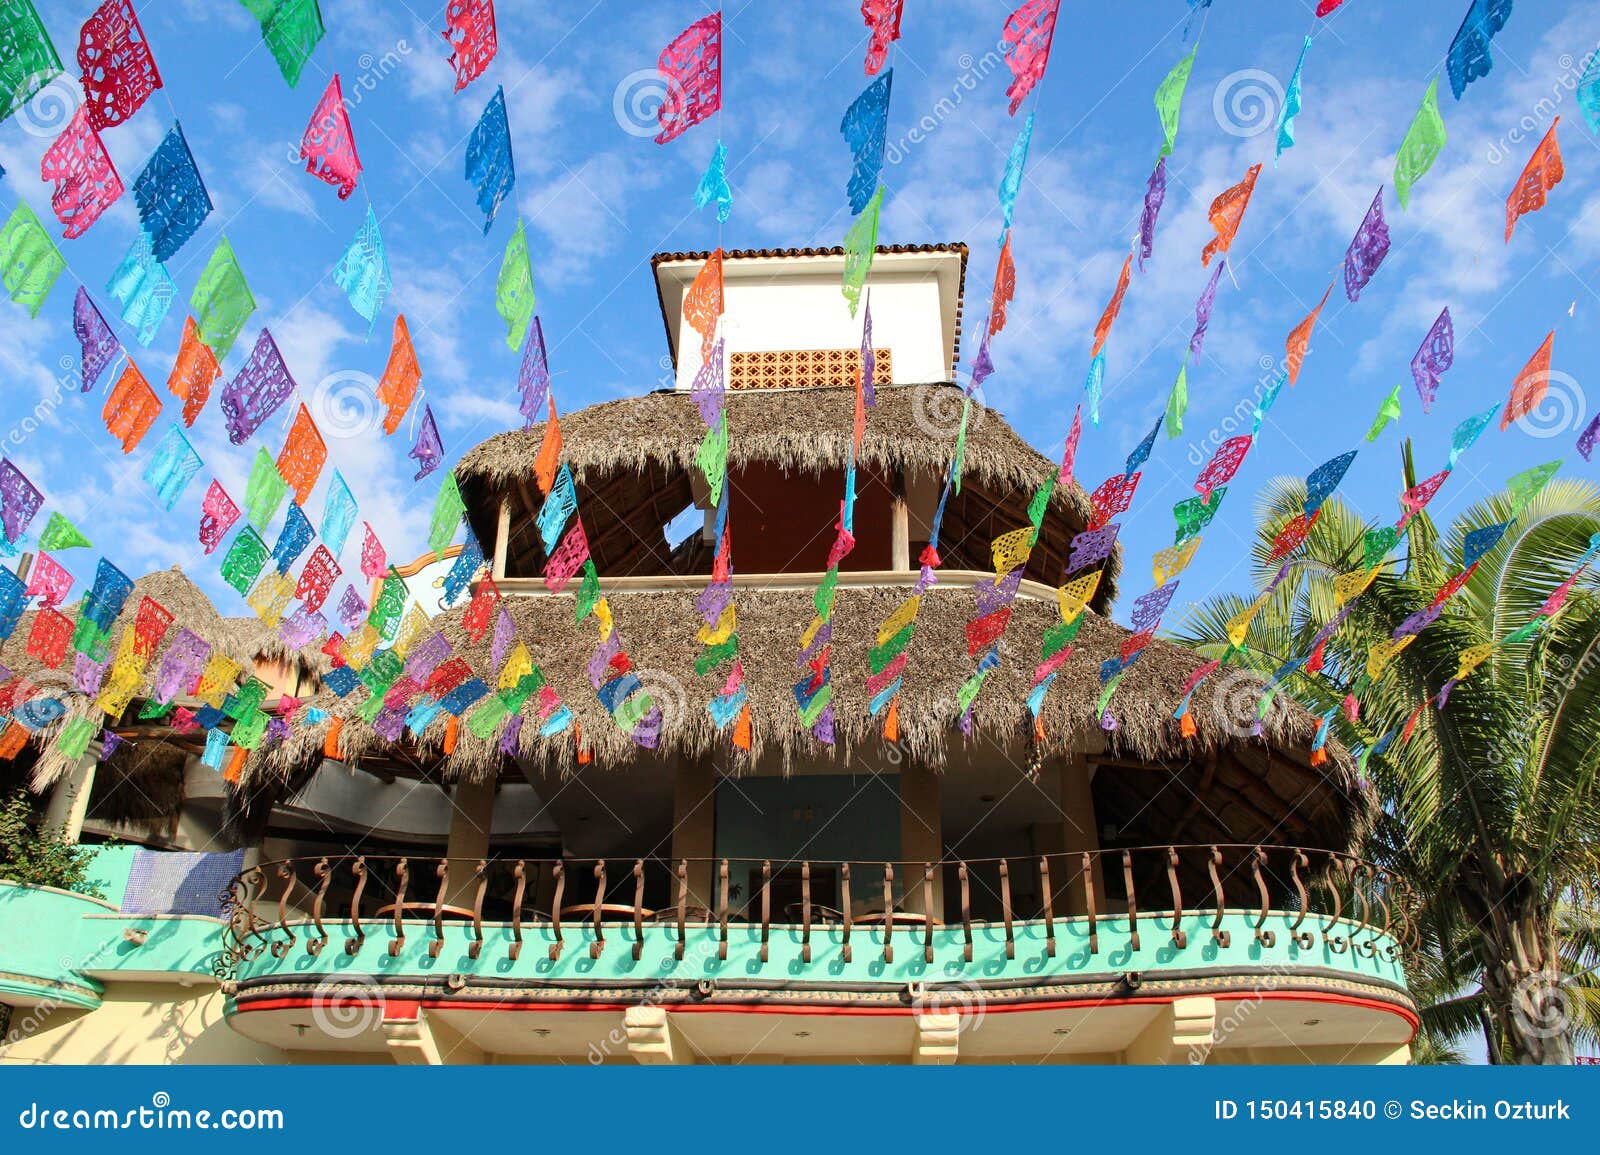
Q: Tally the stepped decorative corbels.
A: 4